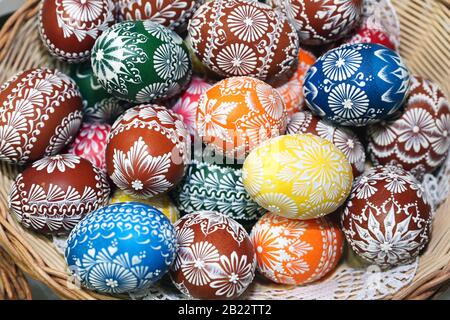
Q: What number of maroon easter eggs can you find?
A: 11